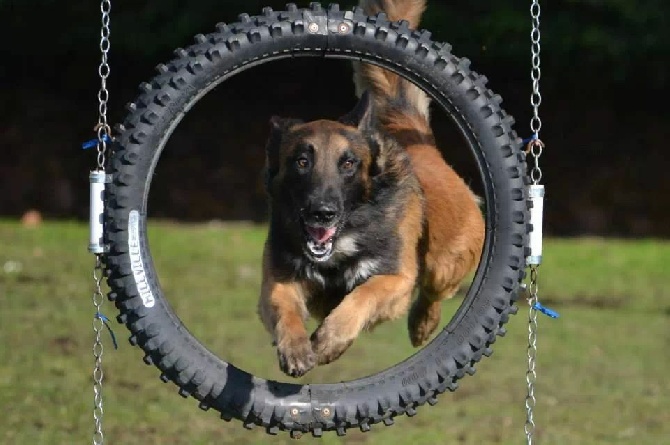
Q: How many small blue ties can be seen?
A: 4